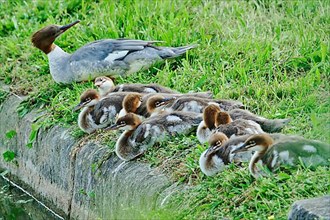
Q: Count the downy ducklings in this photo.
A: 9